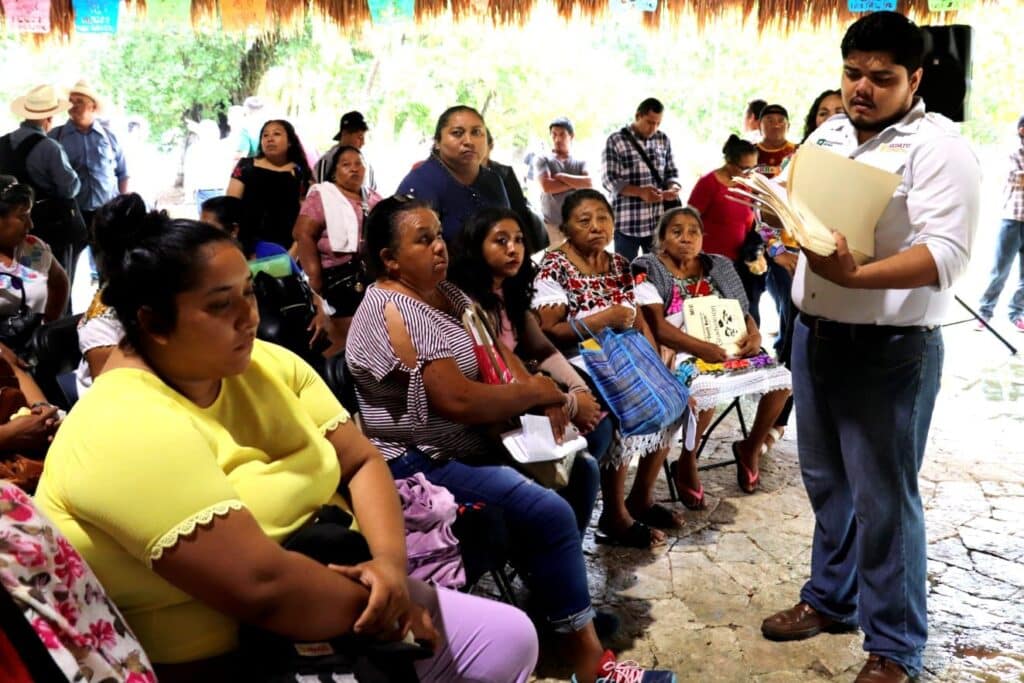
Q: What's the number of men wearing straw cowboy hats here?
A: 2